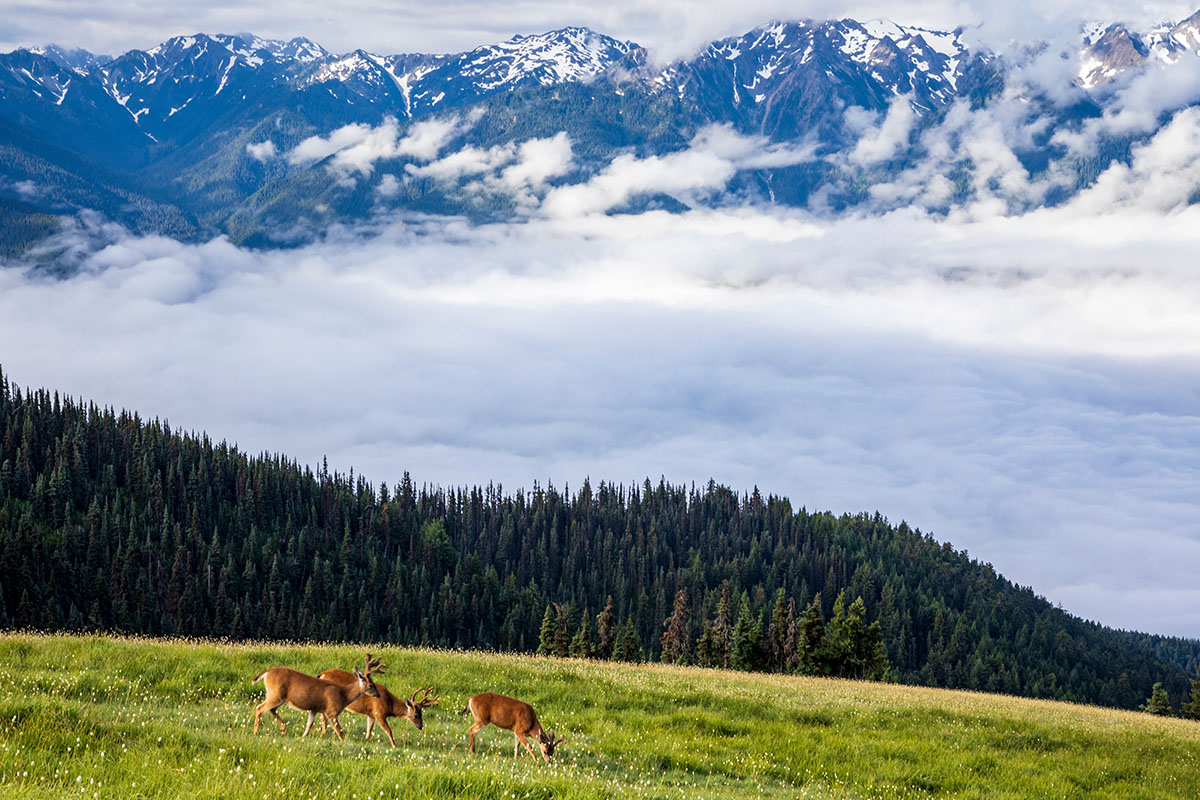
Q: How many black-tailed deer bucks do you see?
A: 3